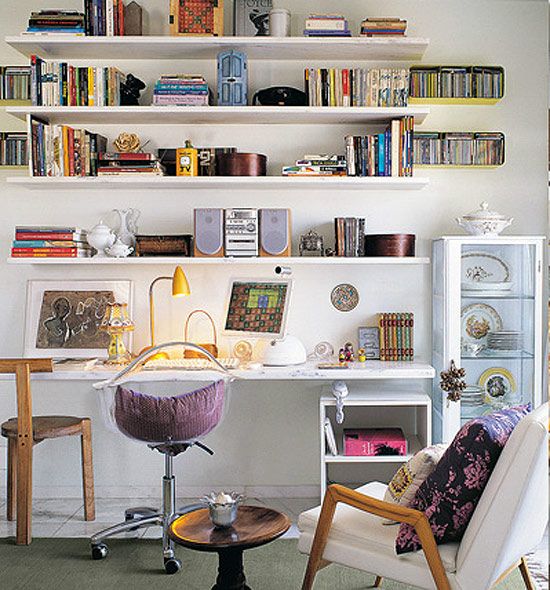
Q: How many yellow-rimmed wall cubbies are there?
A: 4